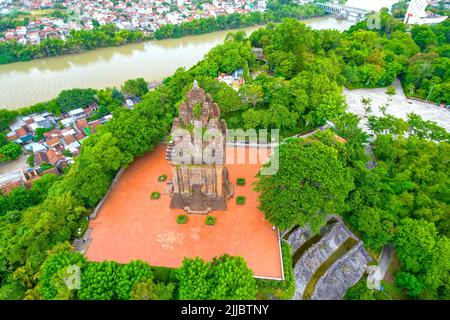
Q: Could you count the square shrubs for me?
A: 6